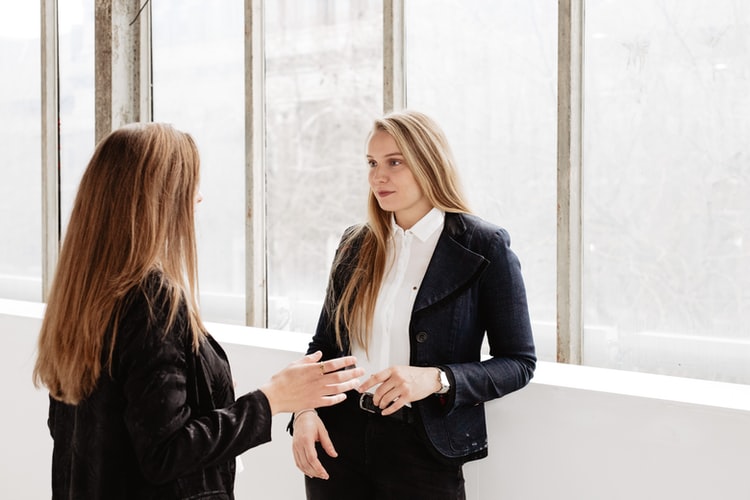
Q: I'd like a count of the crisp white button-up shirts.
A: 1